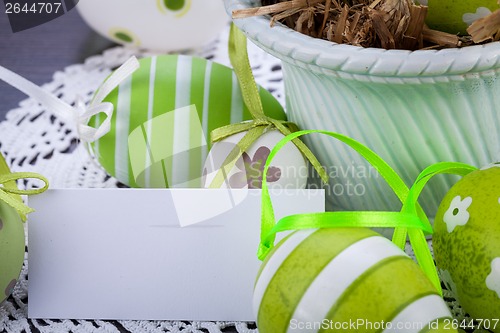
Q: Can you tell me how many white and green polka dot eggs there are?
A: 1